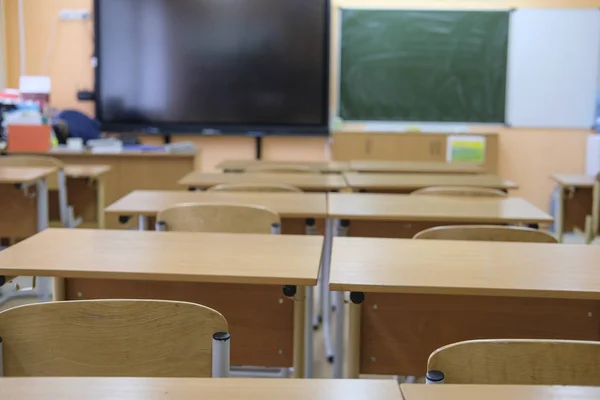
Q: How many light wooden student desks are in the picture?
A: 13